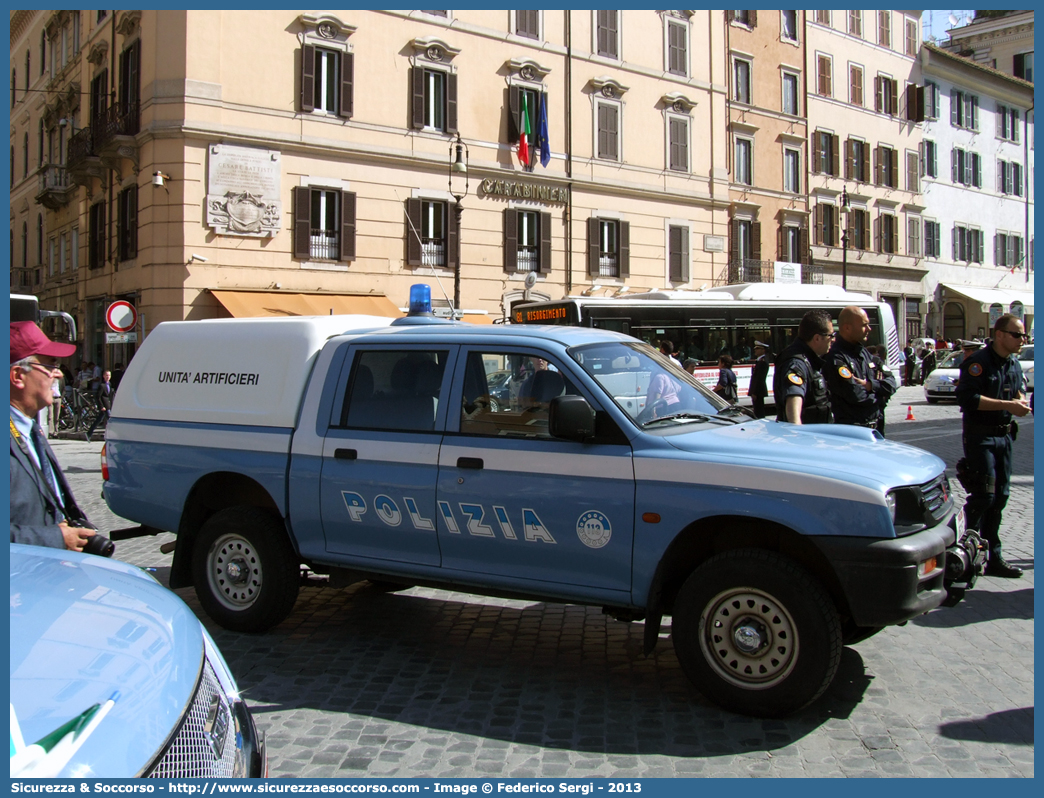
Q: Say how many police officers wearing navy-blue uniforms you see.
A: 3